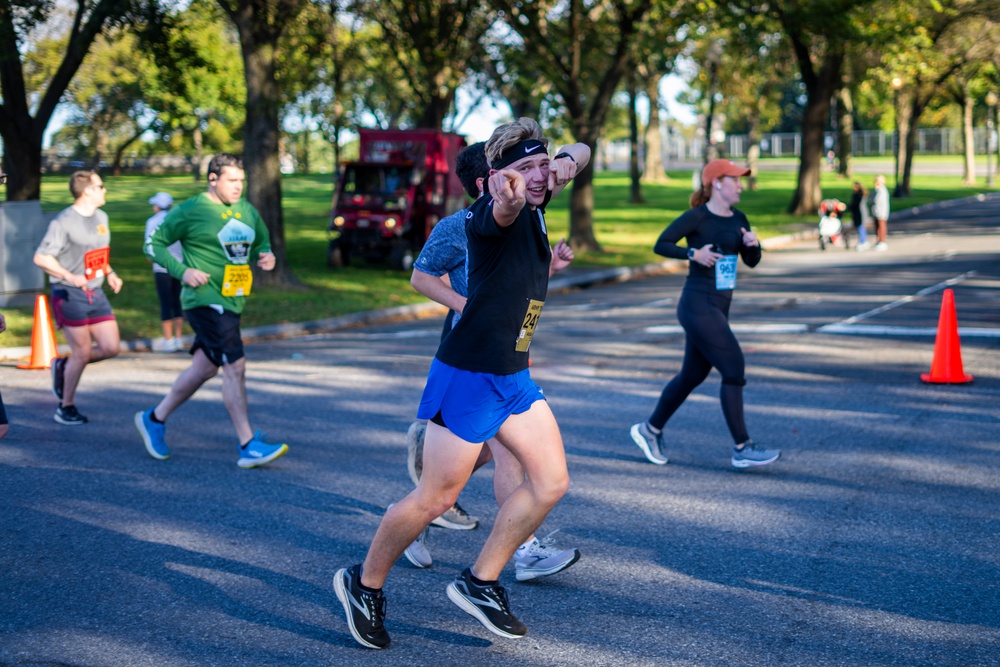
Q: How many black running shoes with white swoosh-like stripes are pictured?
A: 2